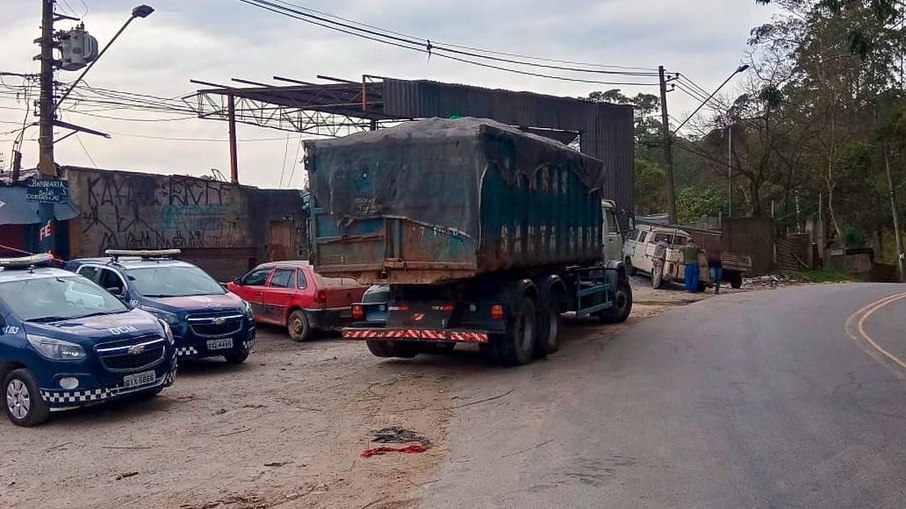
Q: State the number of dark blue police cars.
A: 2